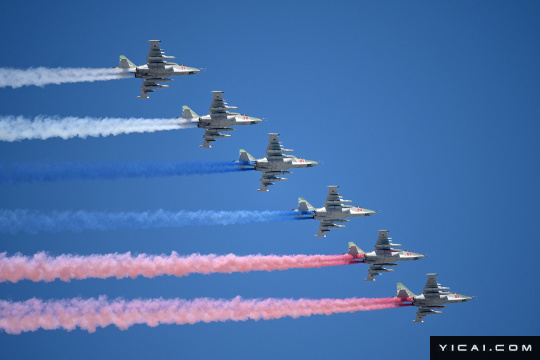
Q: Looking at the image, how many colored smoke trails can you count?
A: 6